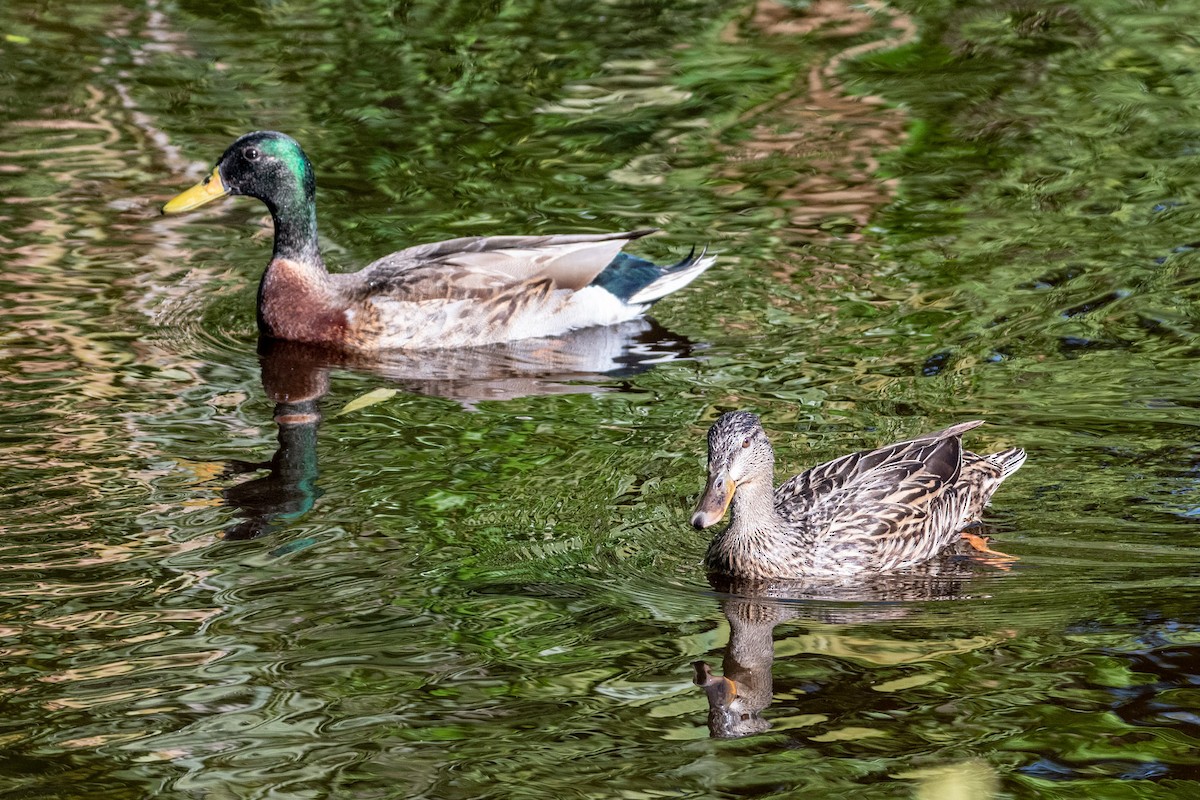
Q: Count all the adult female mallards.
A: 1